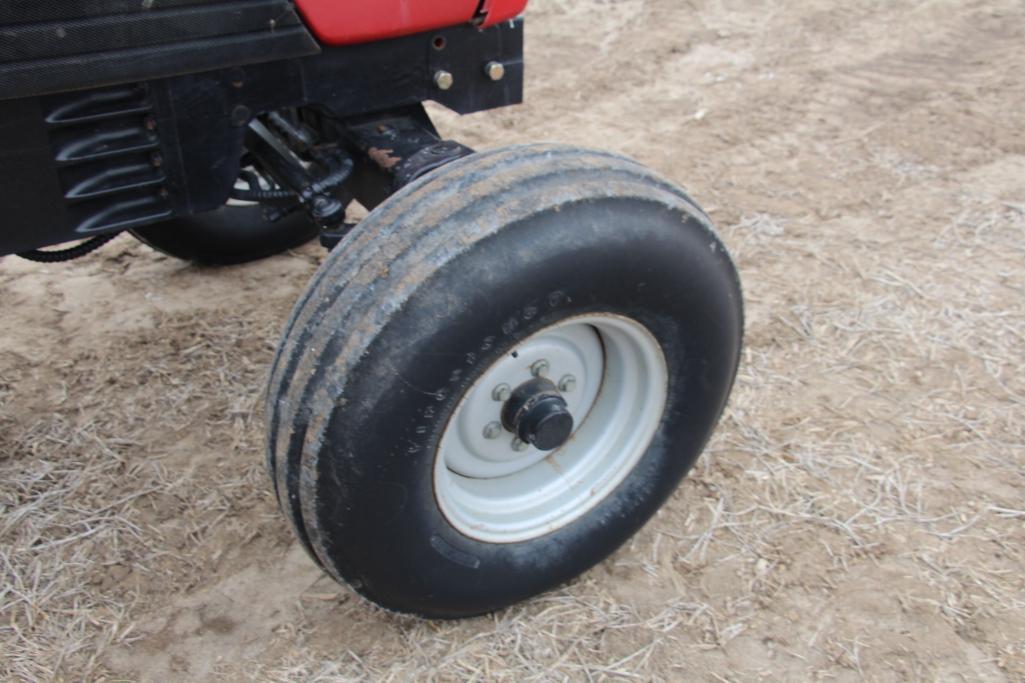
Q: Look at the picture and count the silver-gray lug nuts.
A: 5